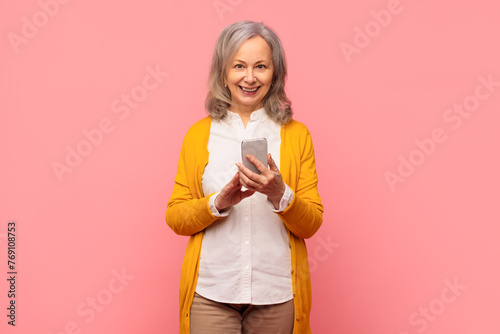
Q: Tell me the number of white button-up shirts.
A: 1